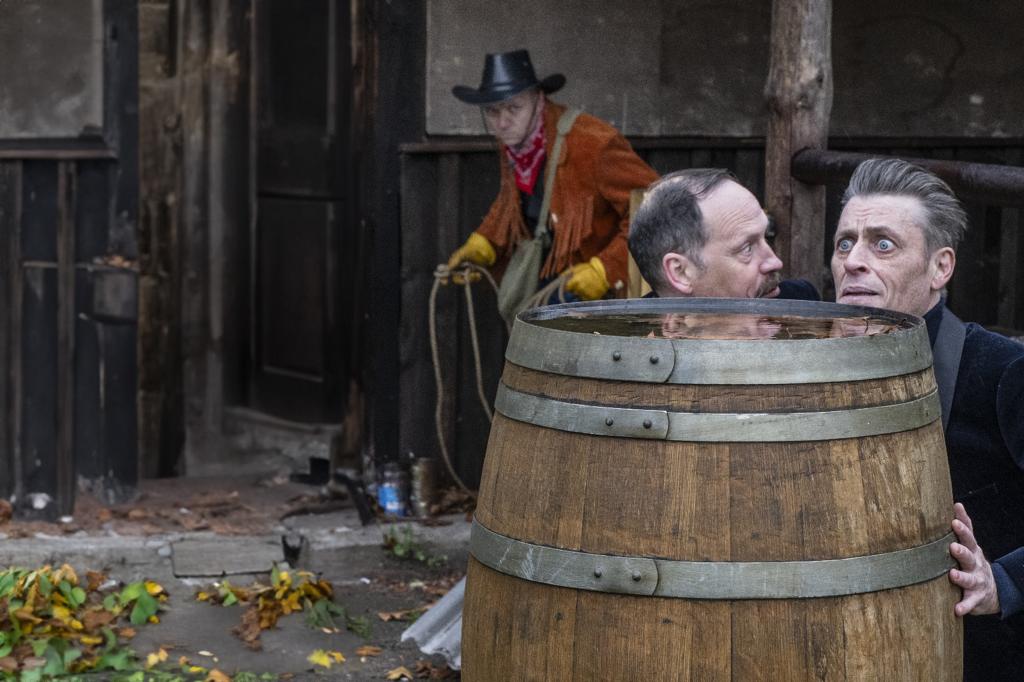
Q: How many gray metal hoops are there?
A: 3